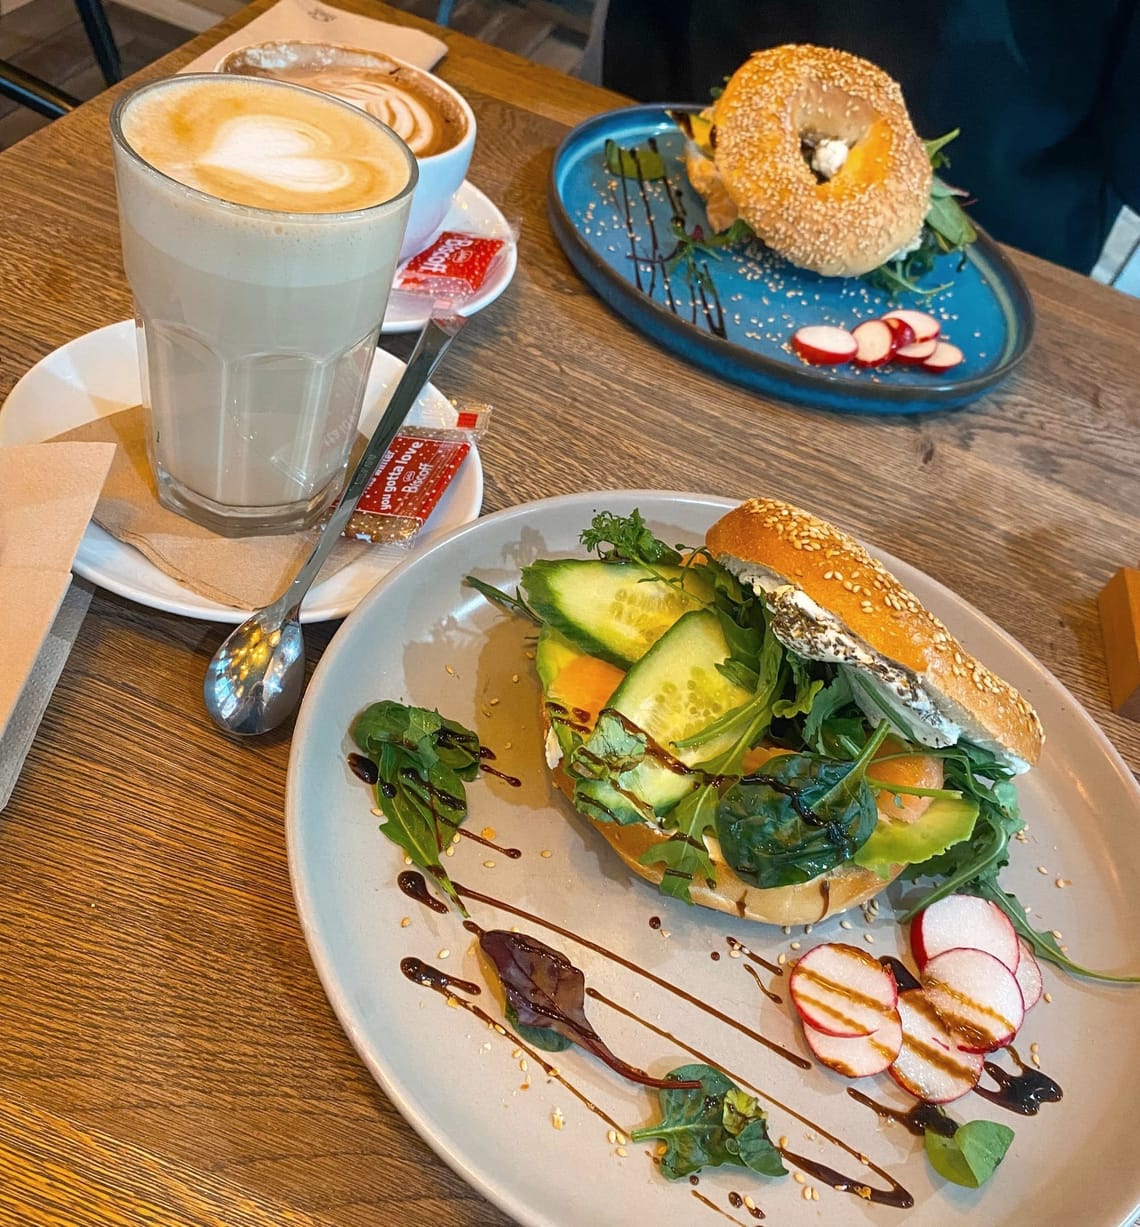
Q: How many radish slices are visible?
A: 11